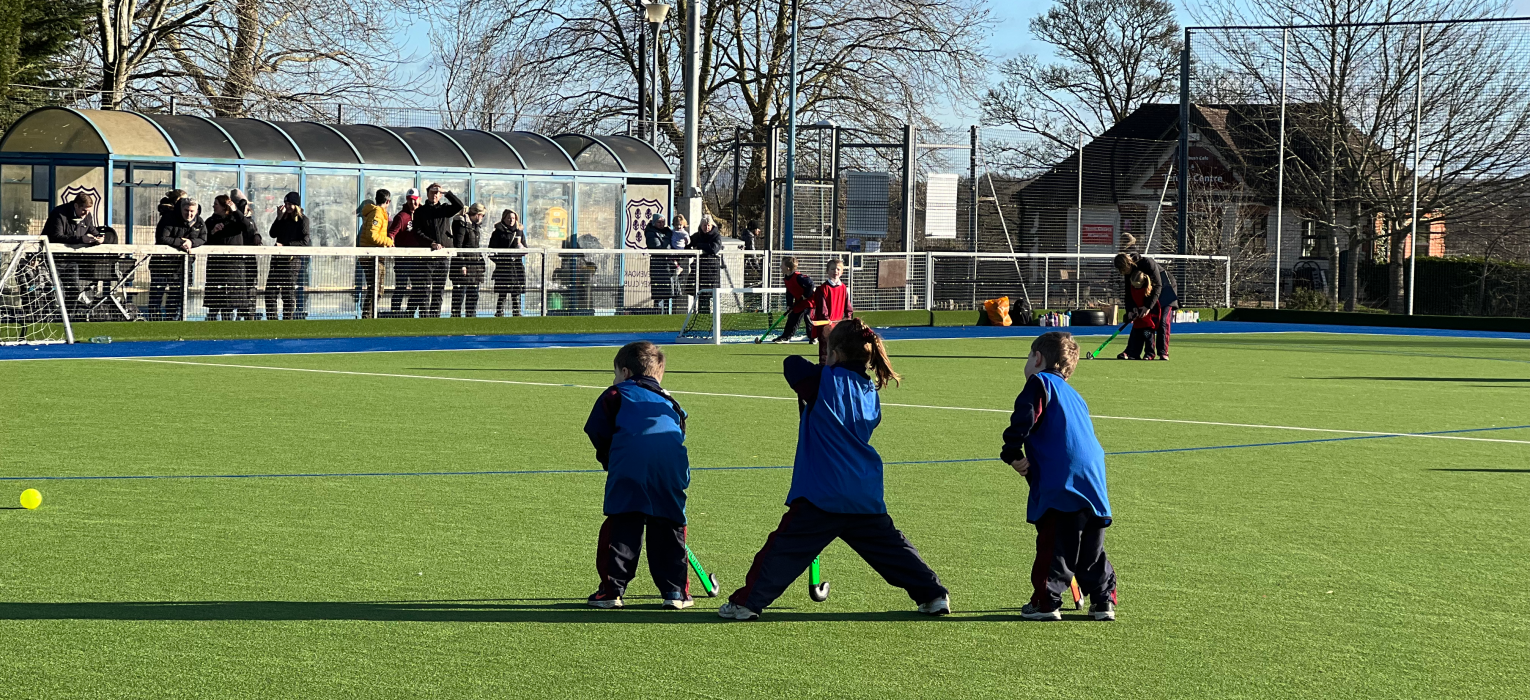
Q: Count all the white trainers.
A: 2